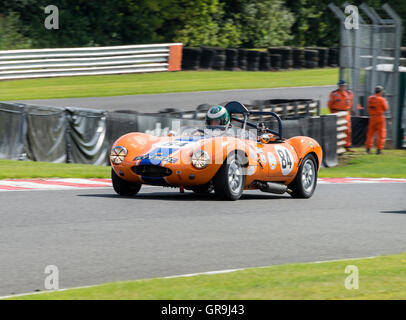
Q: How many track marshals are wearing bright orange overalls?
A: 2